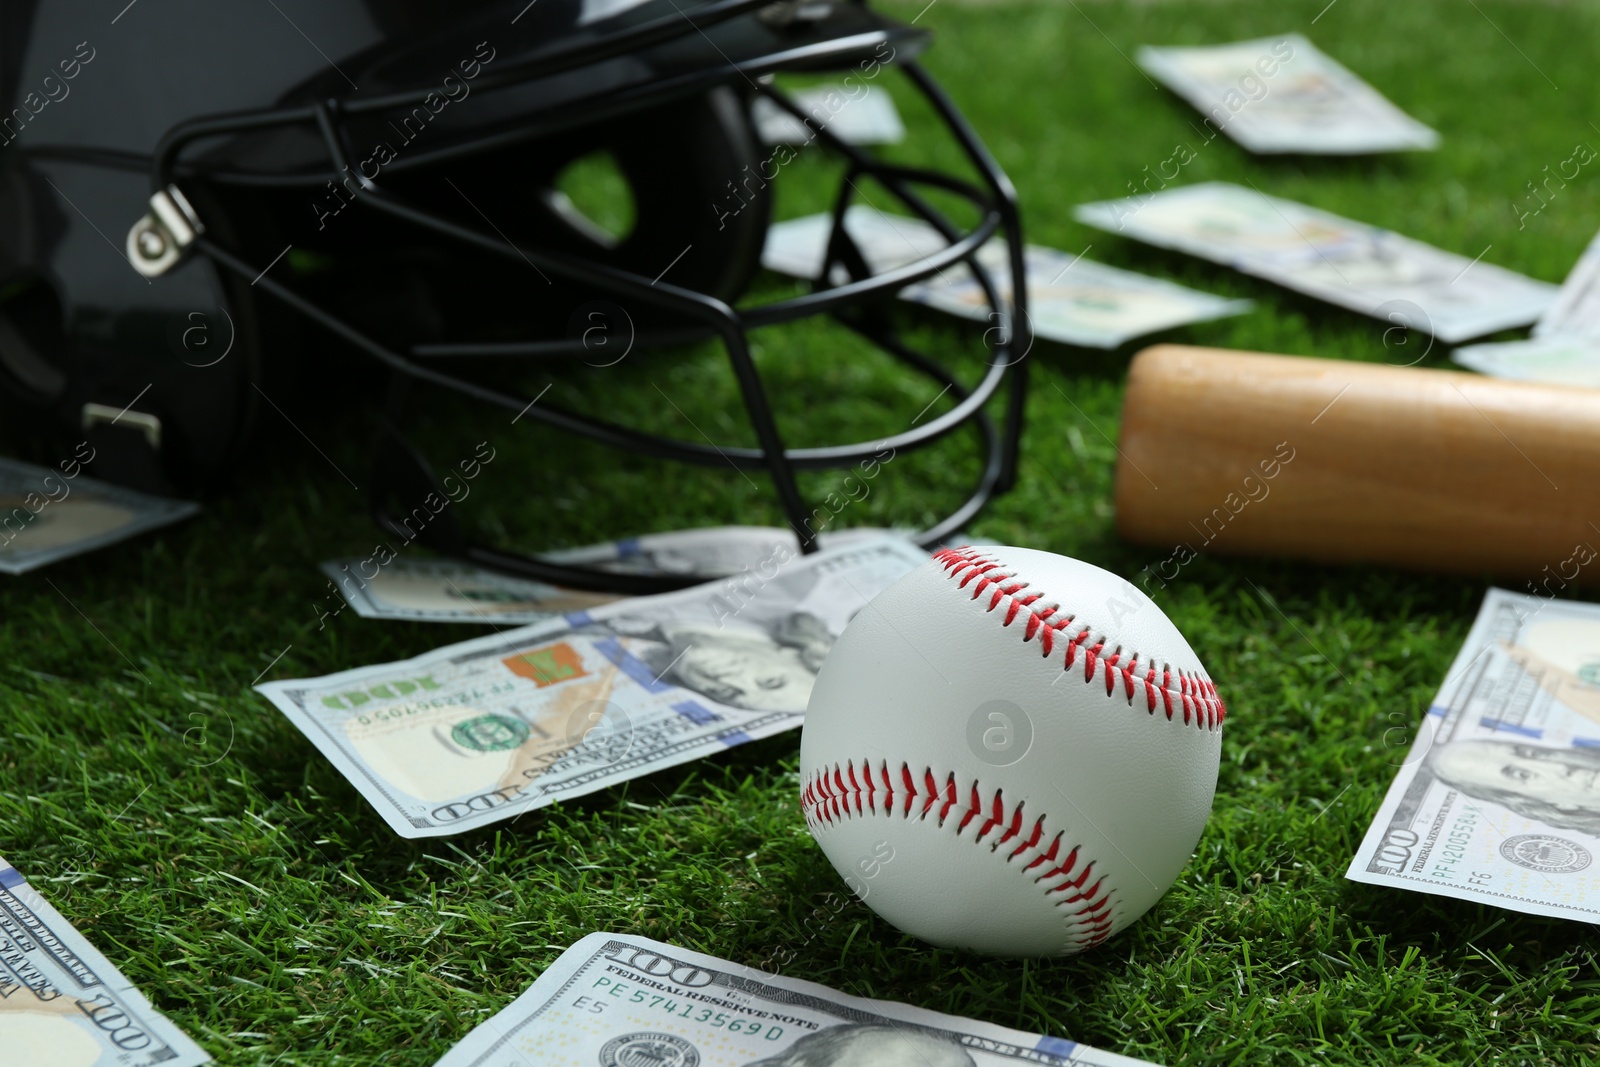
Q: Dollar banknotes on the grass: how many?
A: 12